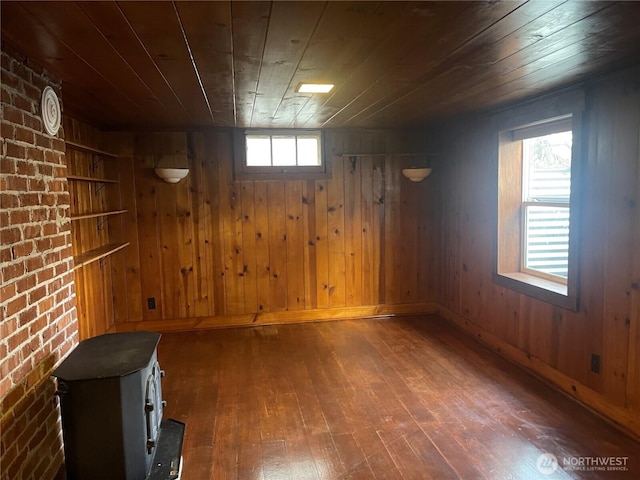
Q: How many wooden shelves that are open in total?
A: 4